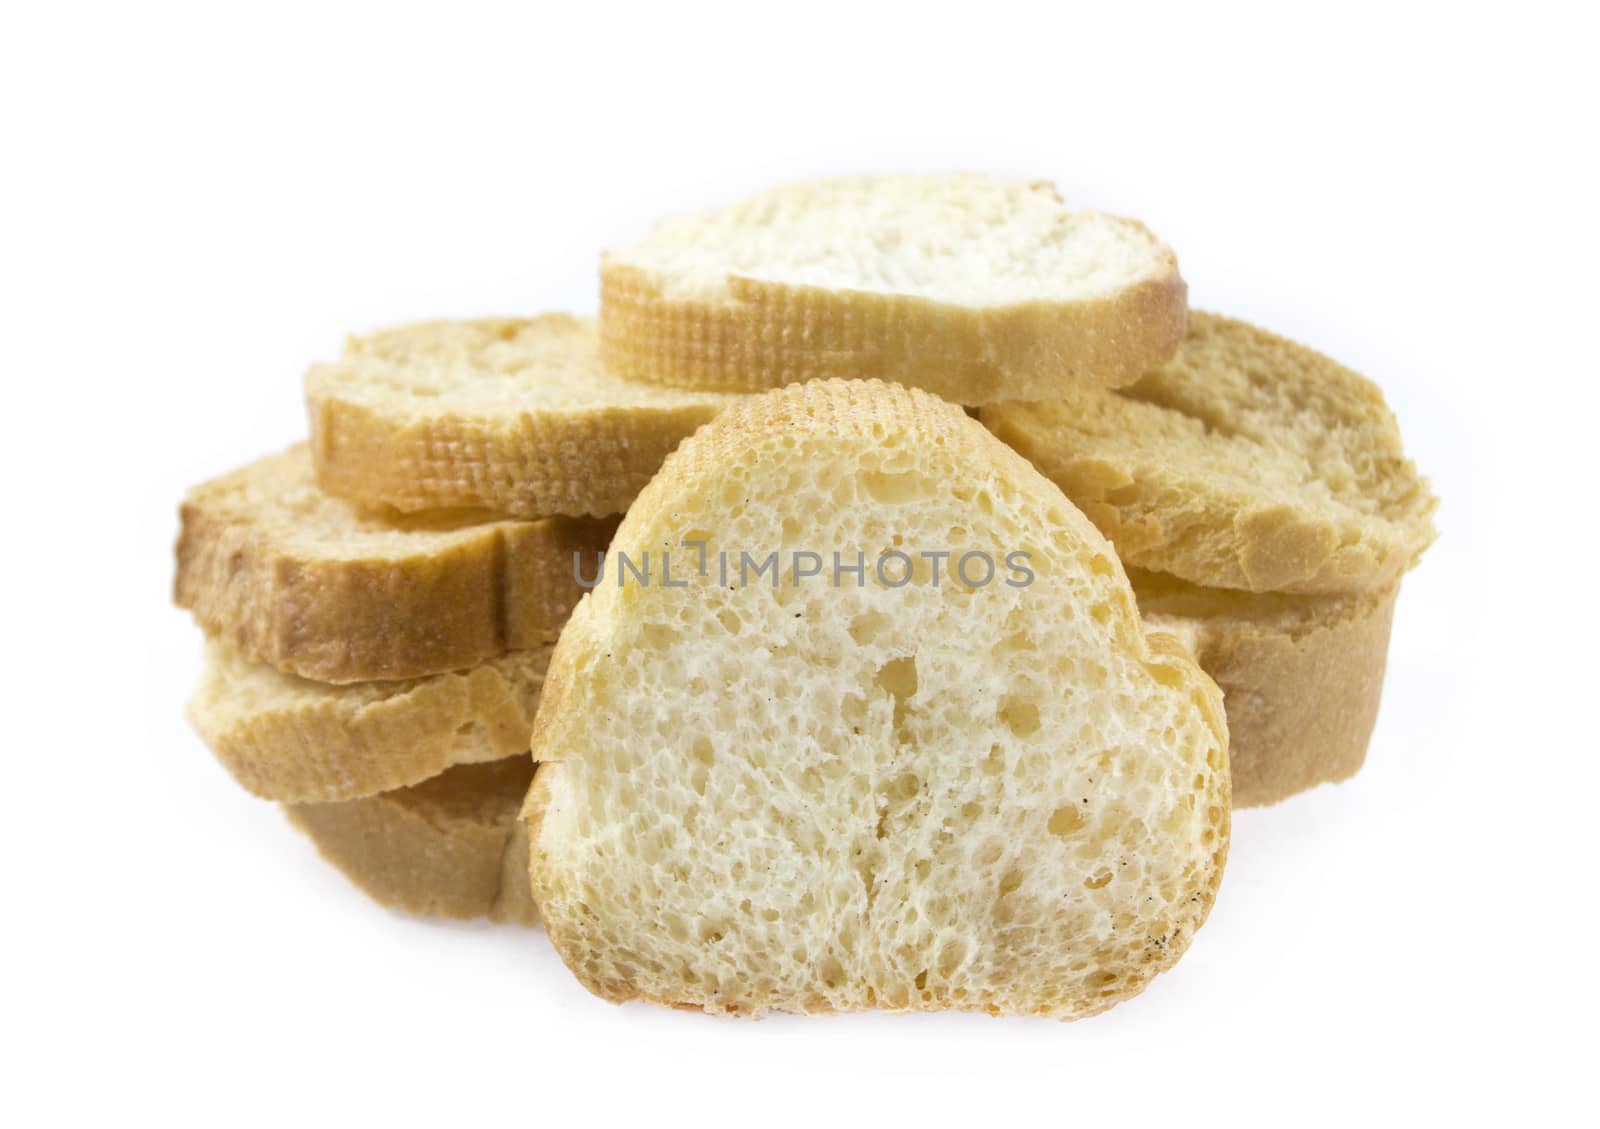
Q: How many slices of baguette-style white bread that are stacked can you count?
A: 8